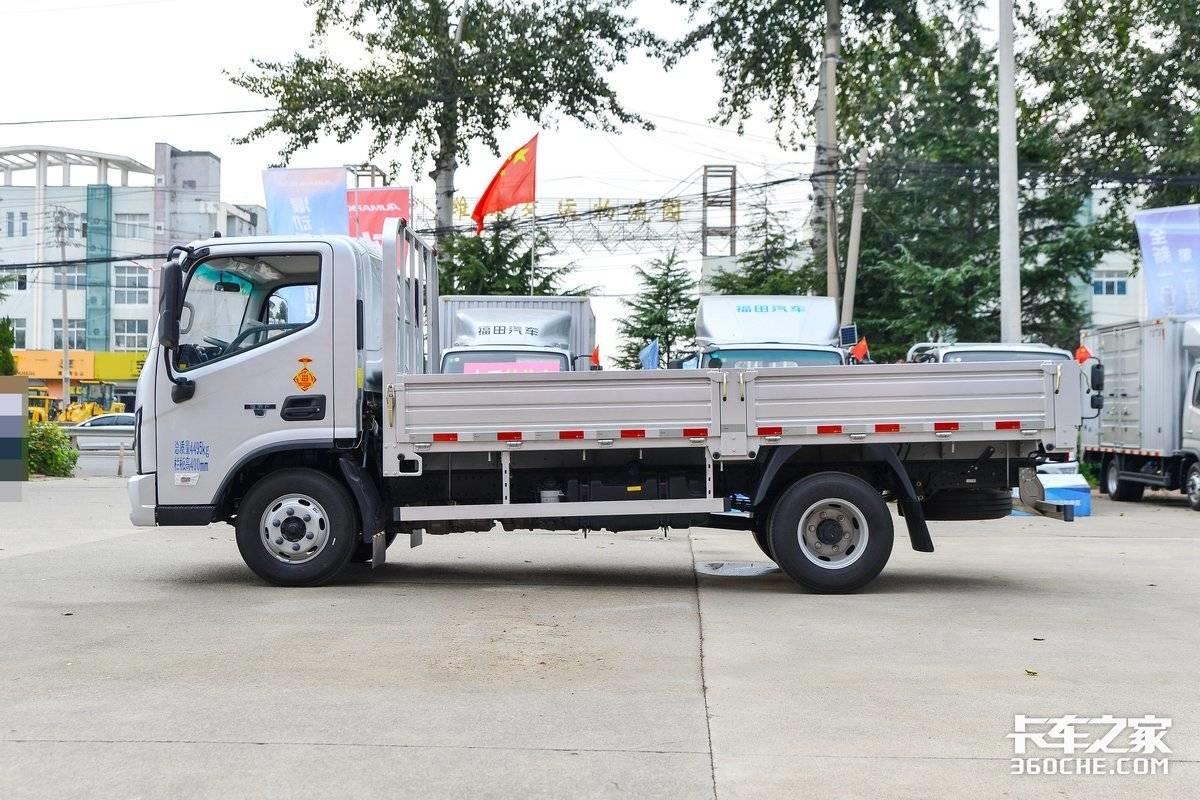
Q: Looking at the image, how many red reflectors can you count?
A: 10